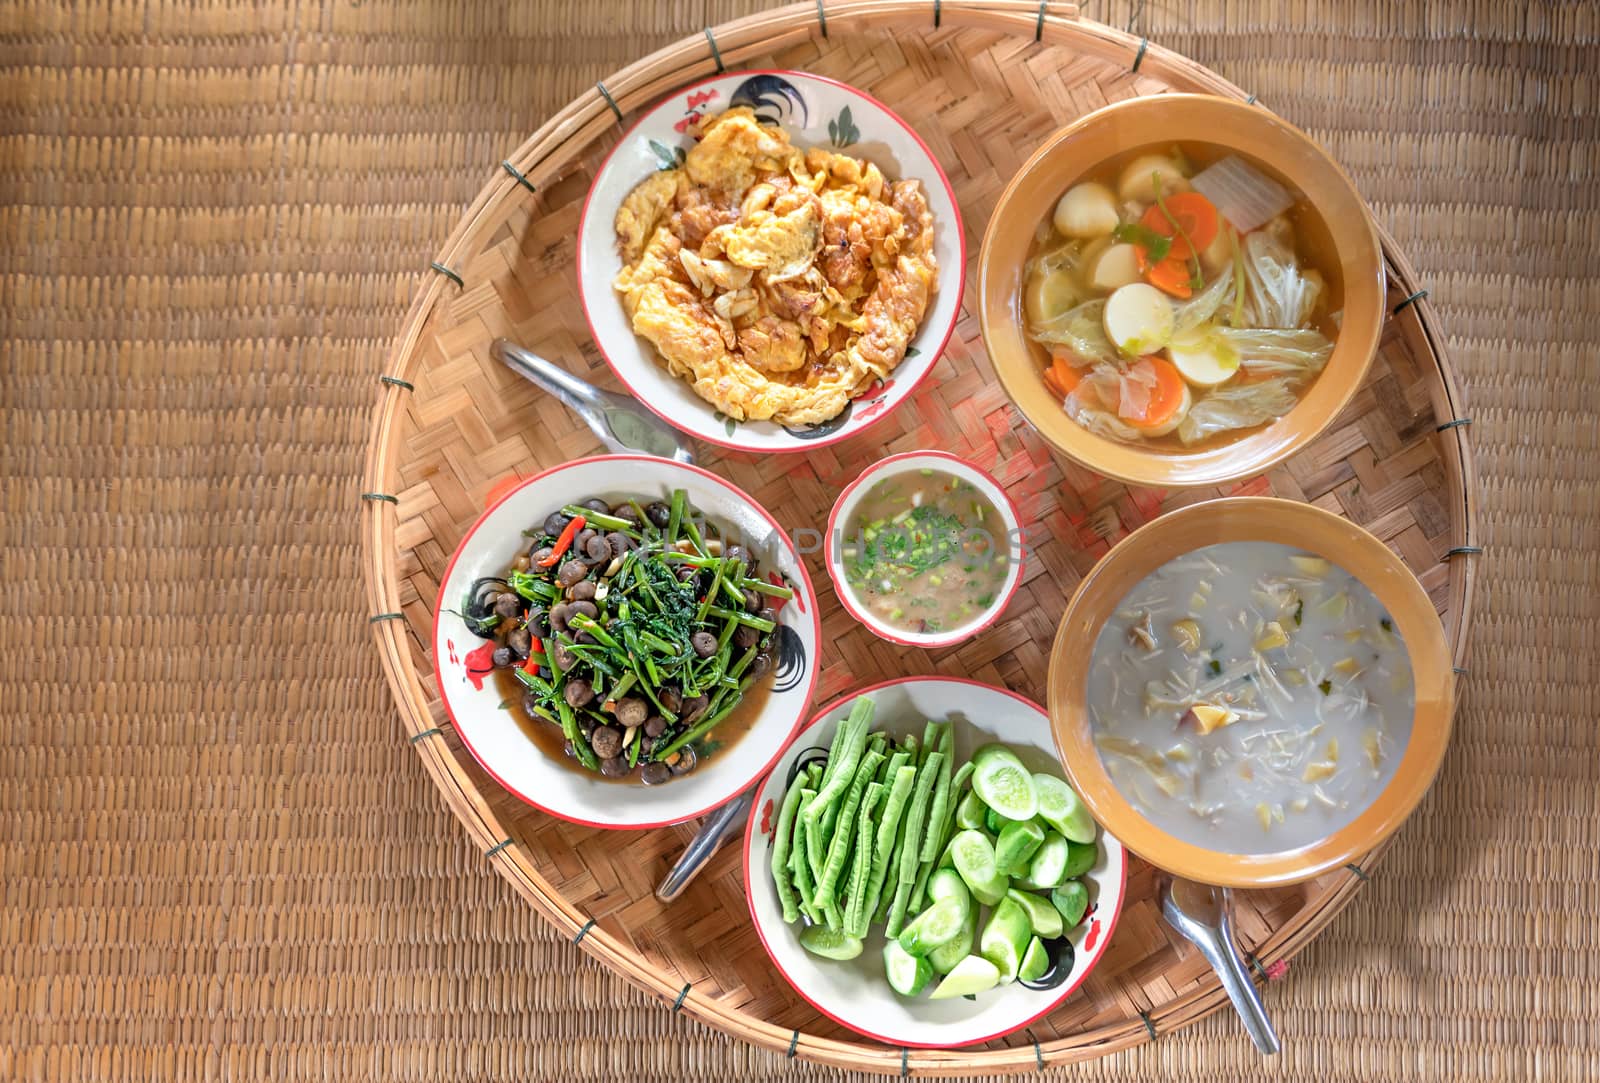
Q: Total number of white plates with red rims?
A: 3